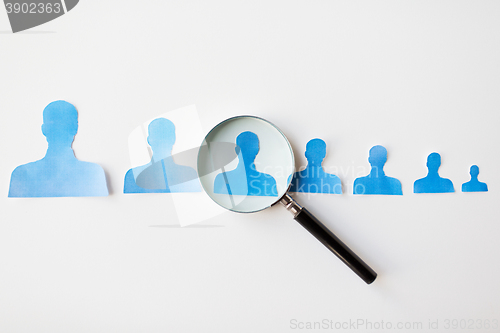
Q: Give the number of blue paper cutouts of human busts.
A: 7